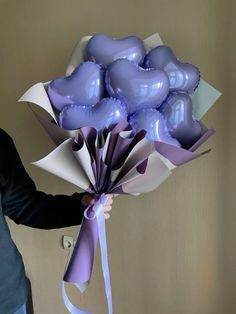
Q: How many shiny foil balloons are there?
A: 7